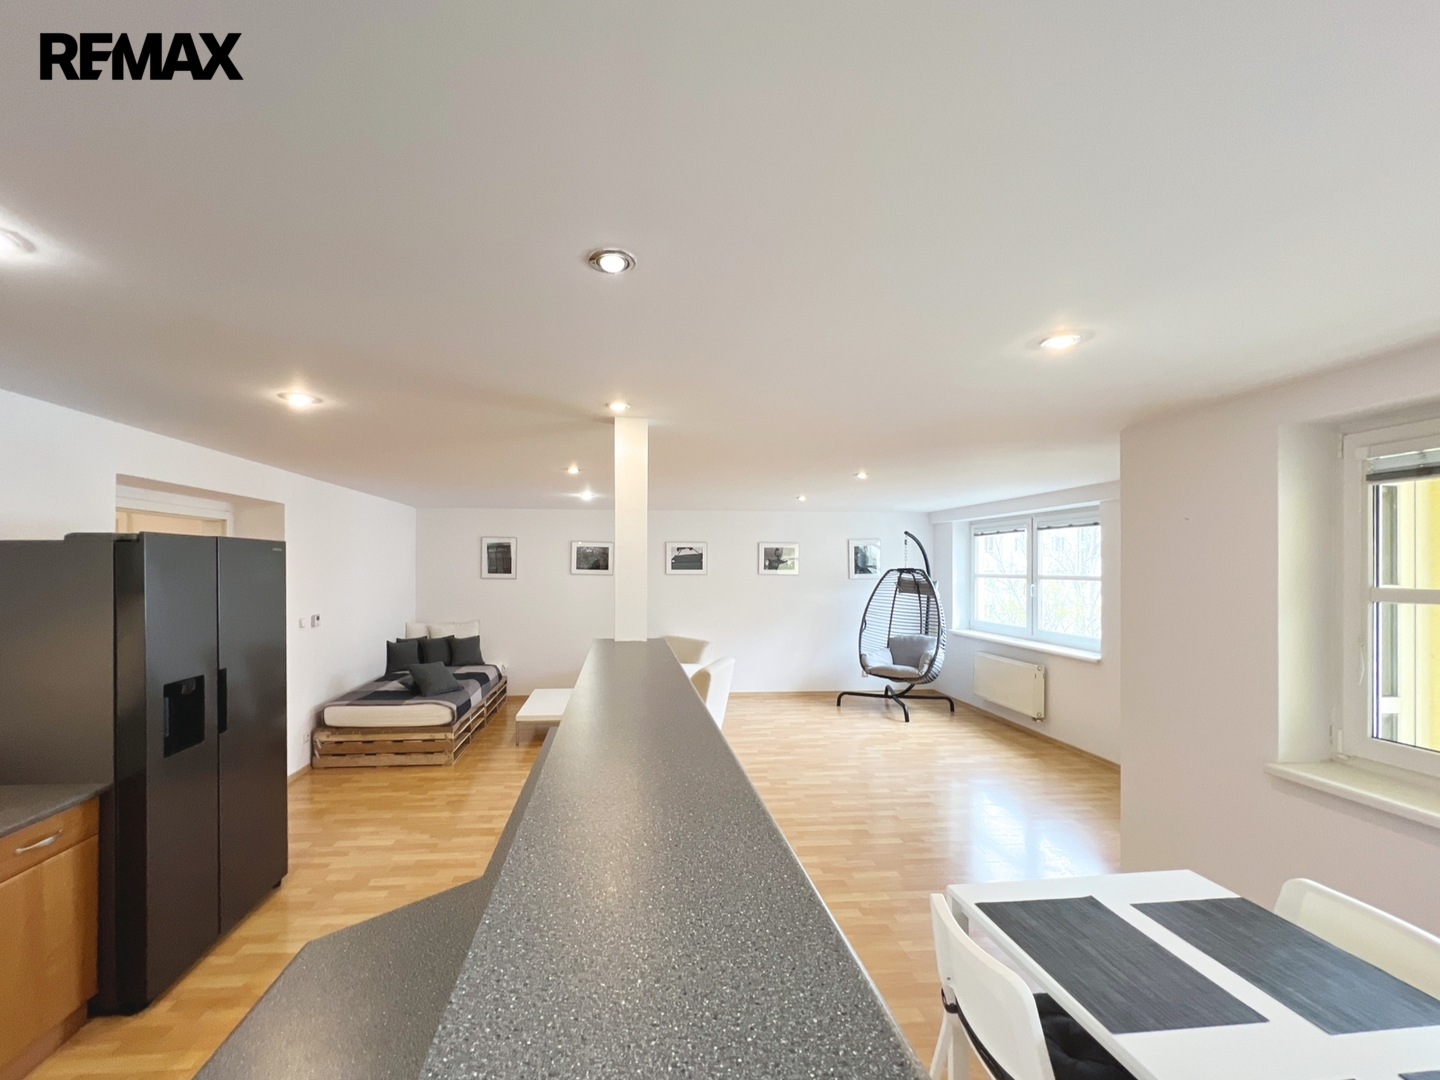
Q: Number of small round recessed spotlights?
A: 9